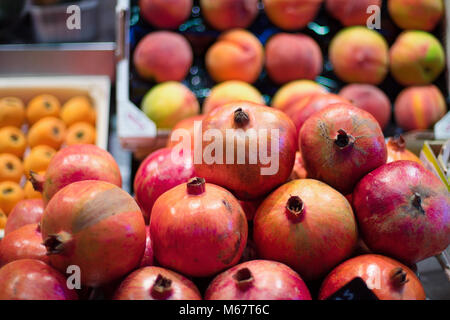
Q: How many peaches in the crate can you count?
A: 15